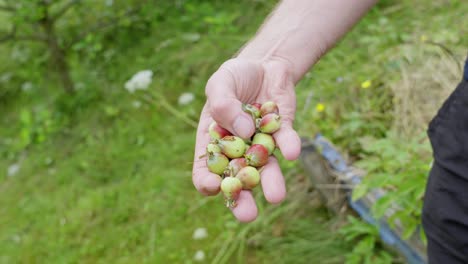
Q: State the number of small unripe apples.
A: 12